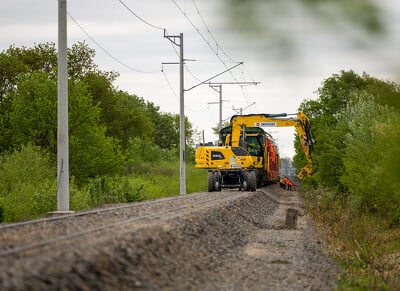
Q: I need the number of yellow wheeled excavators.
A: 1